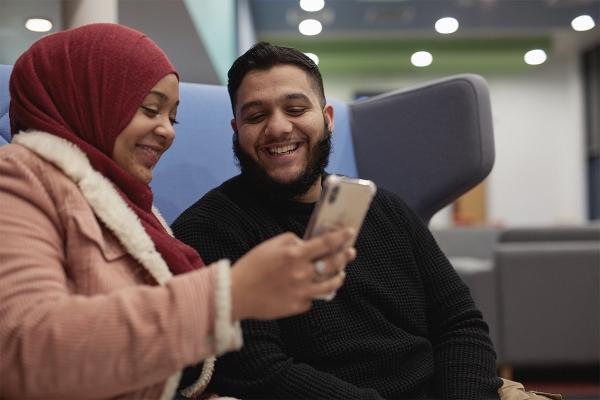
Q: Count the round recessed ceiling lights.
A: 8